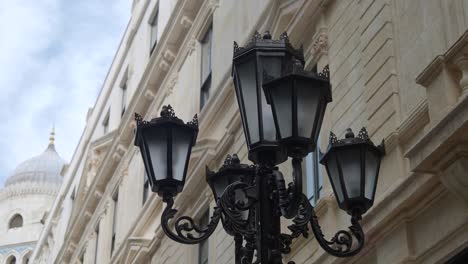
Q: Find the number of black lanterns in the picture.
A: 5